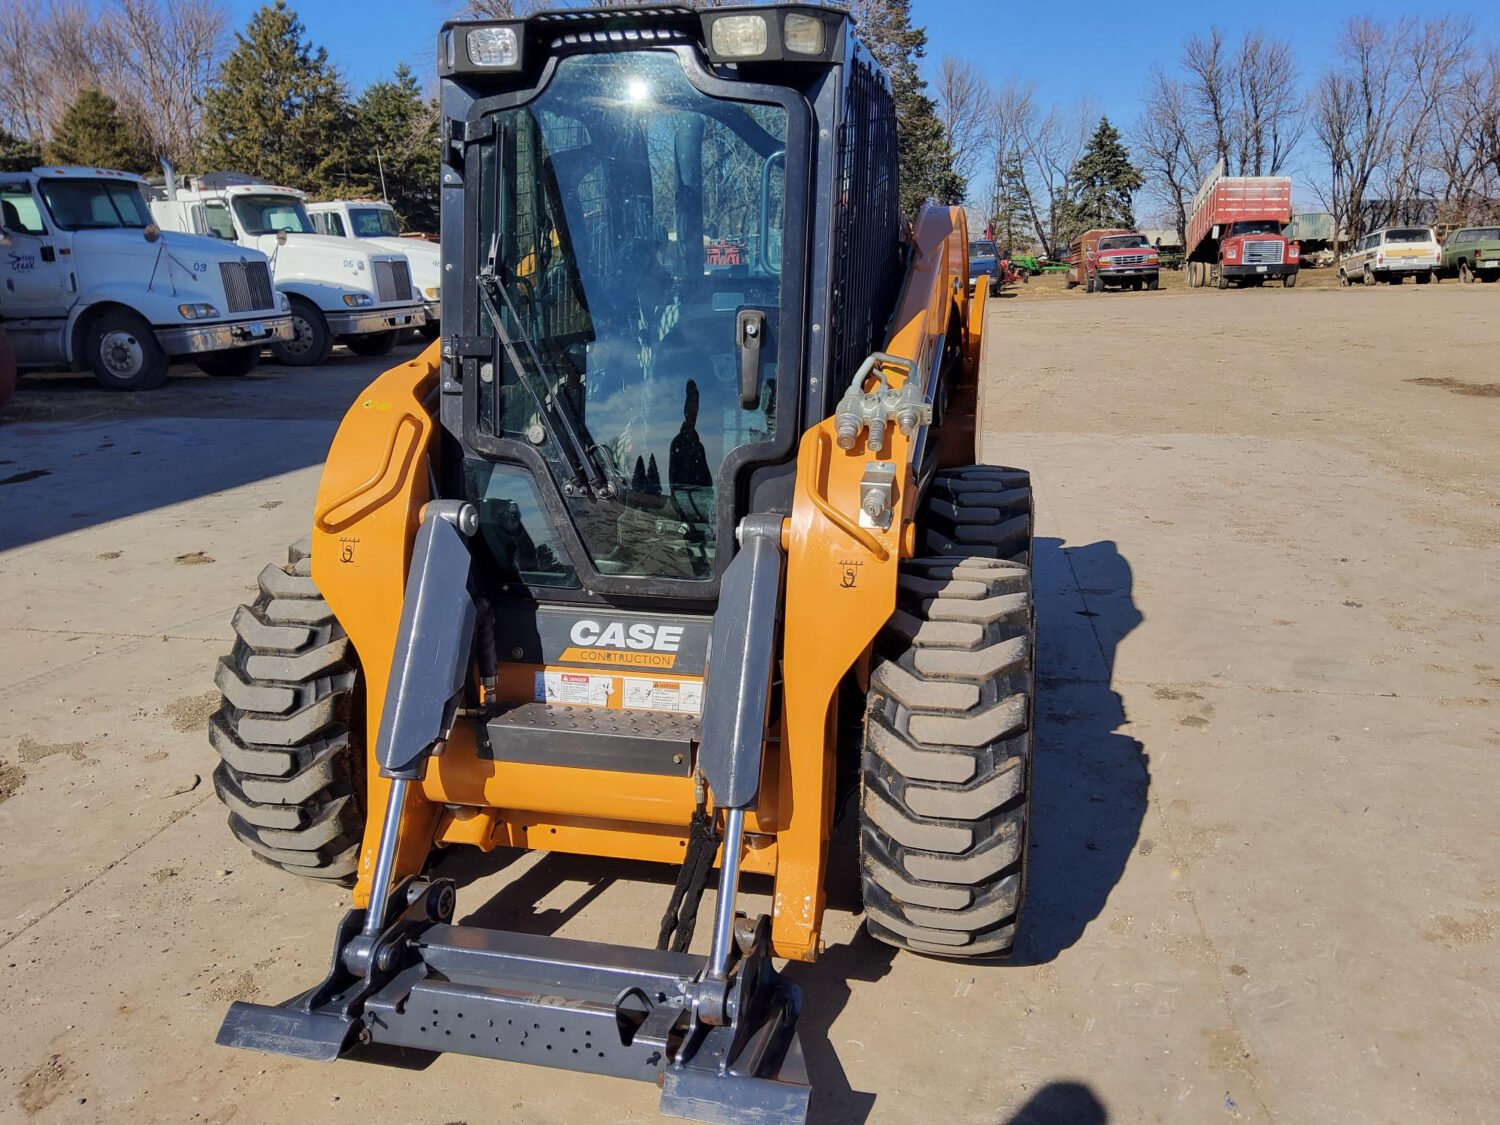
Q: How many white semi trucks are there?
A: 3